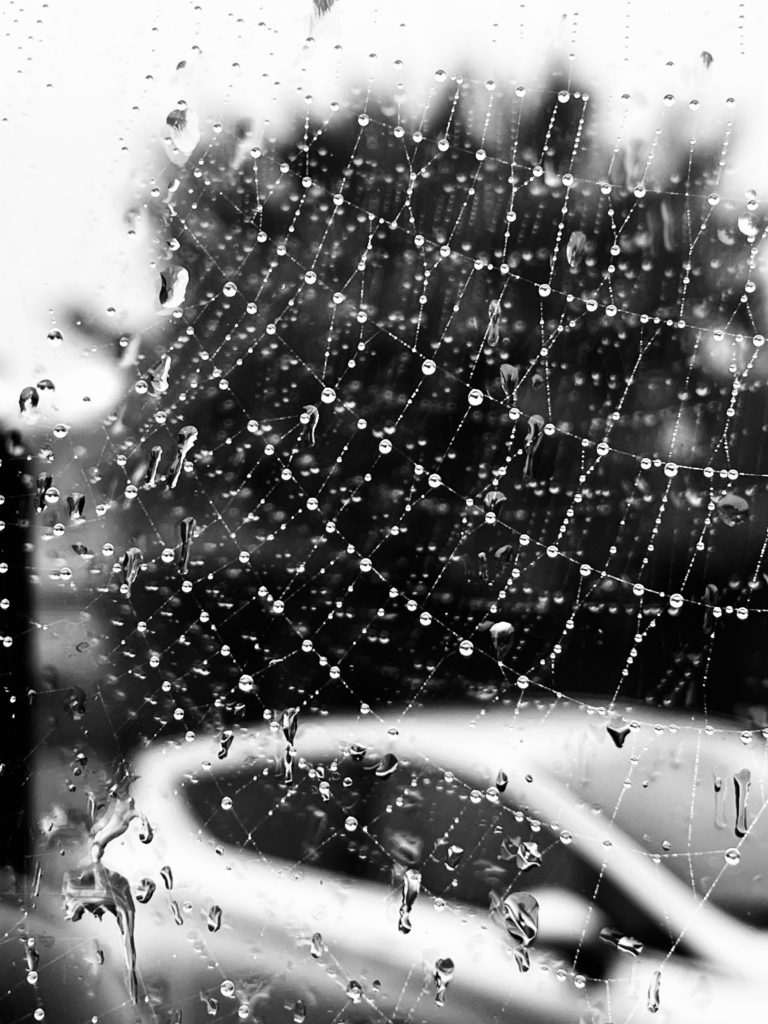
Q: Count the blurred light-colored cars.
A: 1